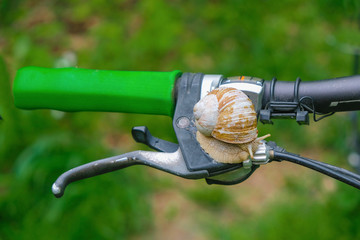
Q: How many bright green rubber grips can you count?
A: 1